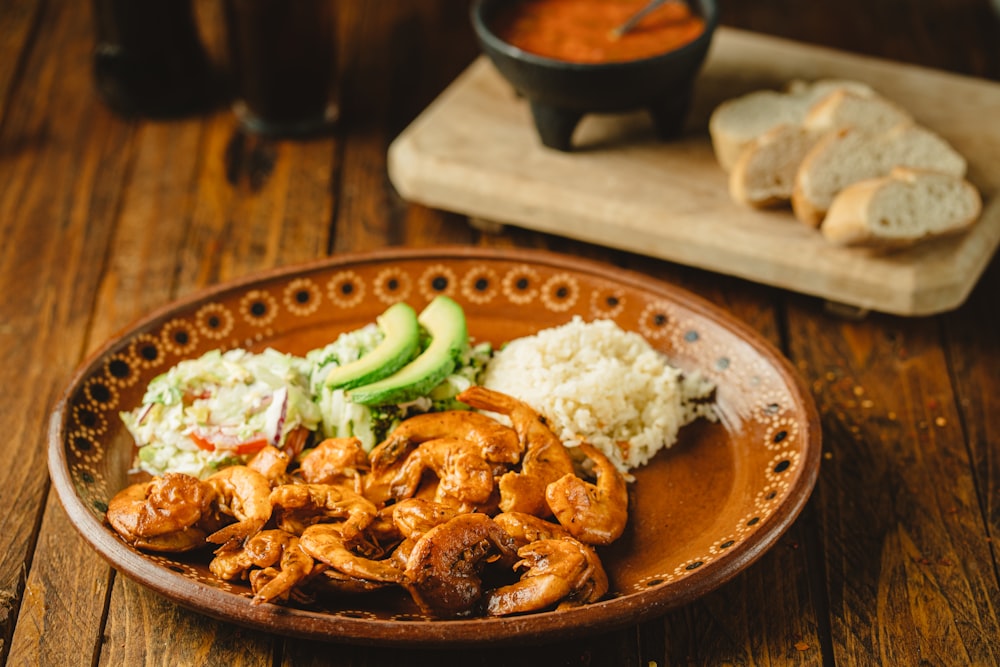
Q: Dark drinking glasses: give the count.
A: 2